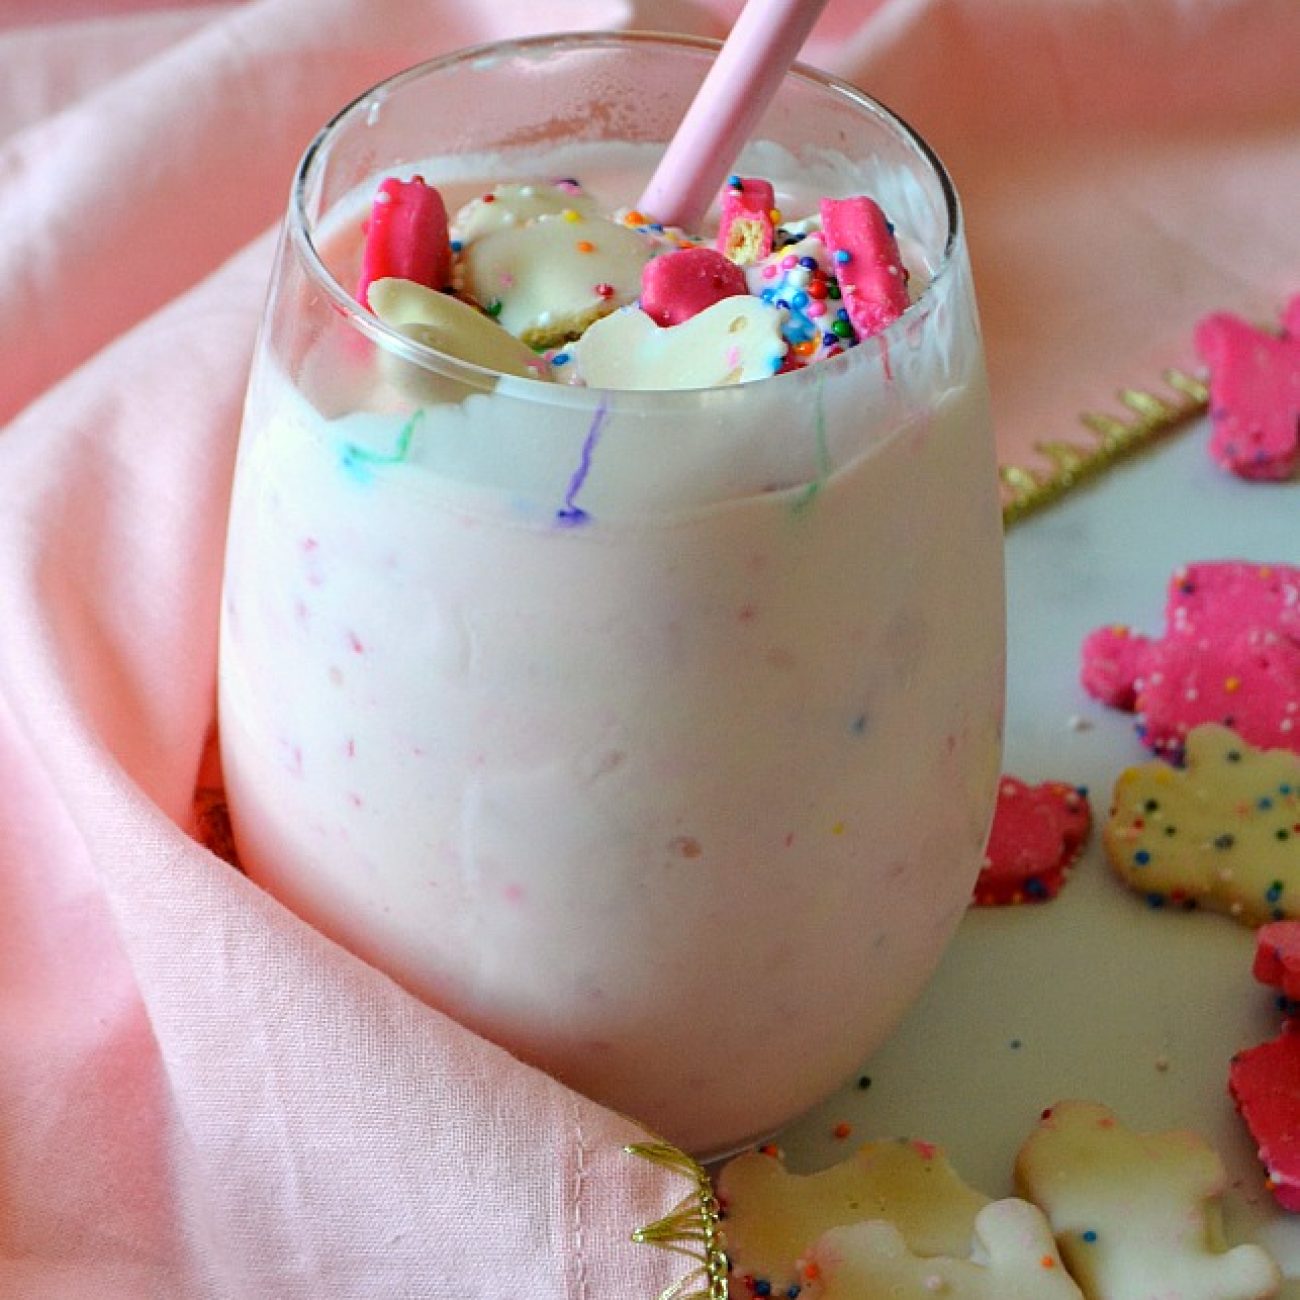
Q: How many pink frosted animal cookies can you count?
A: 9